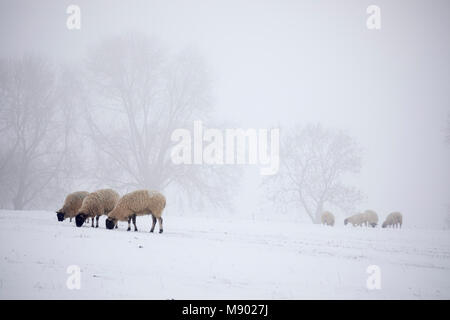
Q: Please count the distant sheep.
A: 4